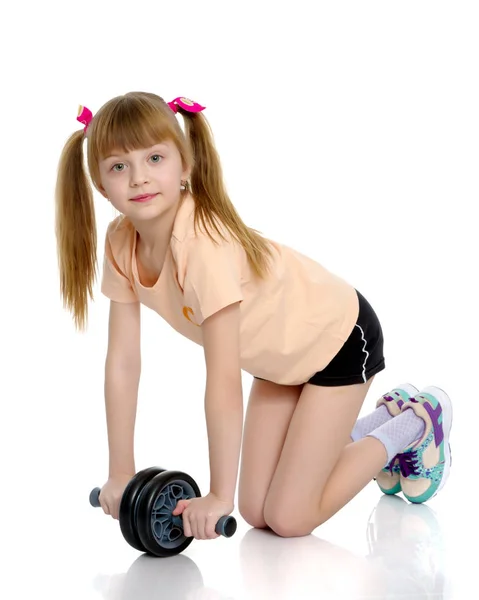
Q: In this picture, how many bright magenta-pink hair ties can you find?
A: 2